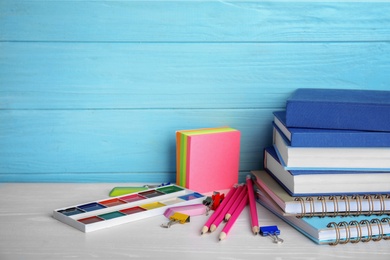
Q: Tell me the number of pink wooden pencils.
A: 5